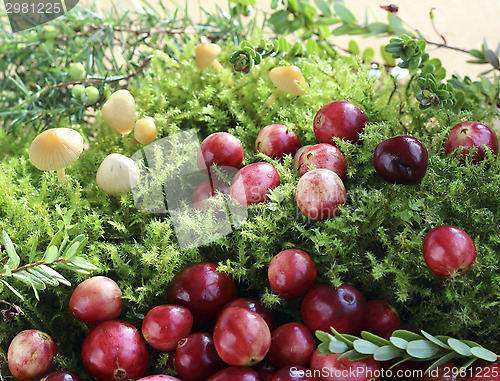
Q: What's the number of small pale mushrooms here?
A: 6